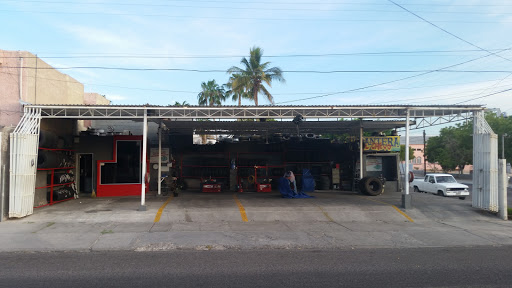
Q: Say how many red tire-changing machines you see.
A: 2